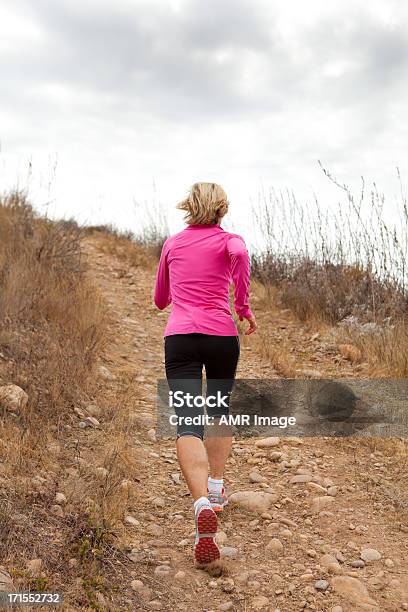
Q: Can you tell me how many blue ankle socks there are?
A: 0